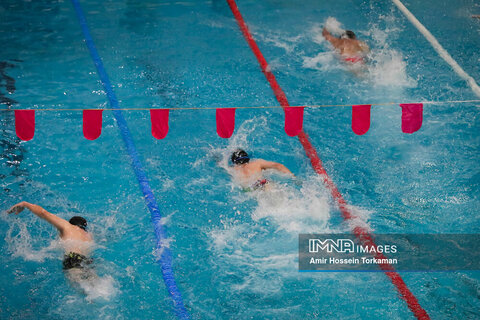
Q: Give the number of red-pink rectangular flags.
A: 7